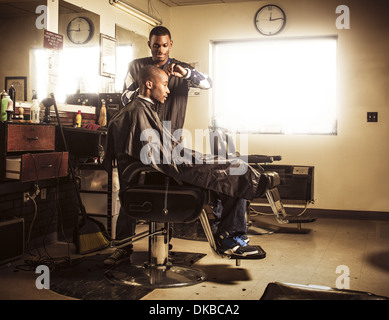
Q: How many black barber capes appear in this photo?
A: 1